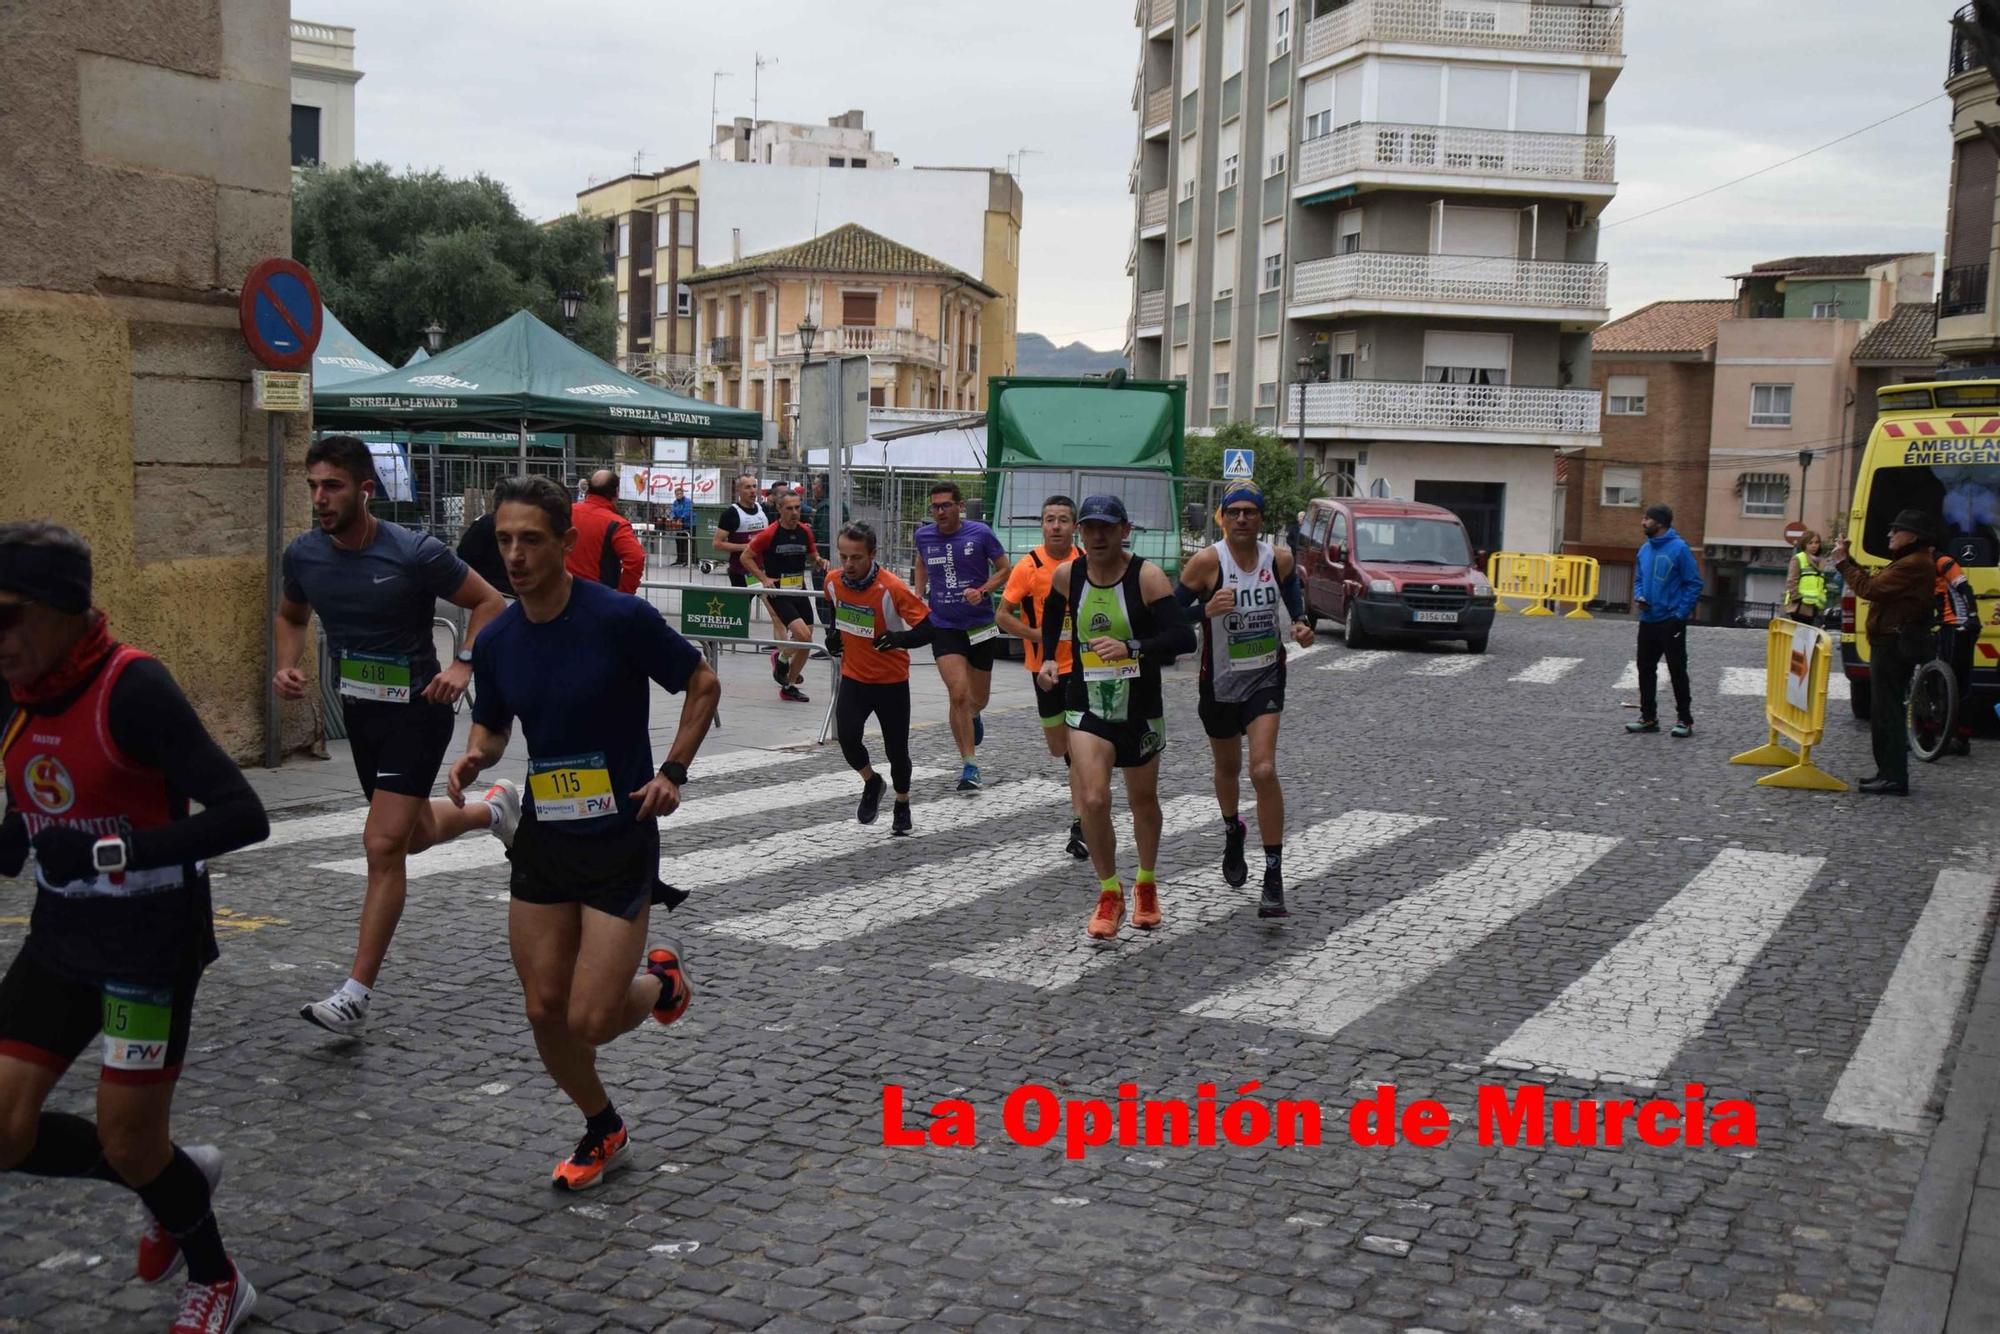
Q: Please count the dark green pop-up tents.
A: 3